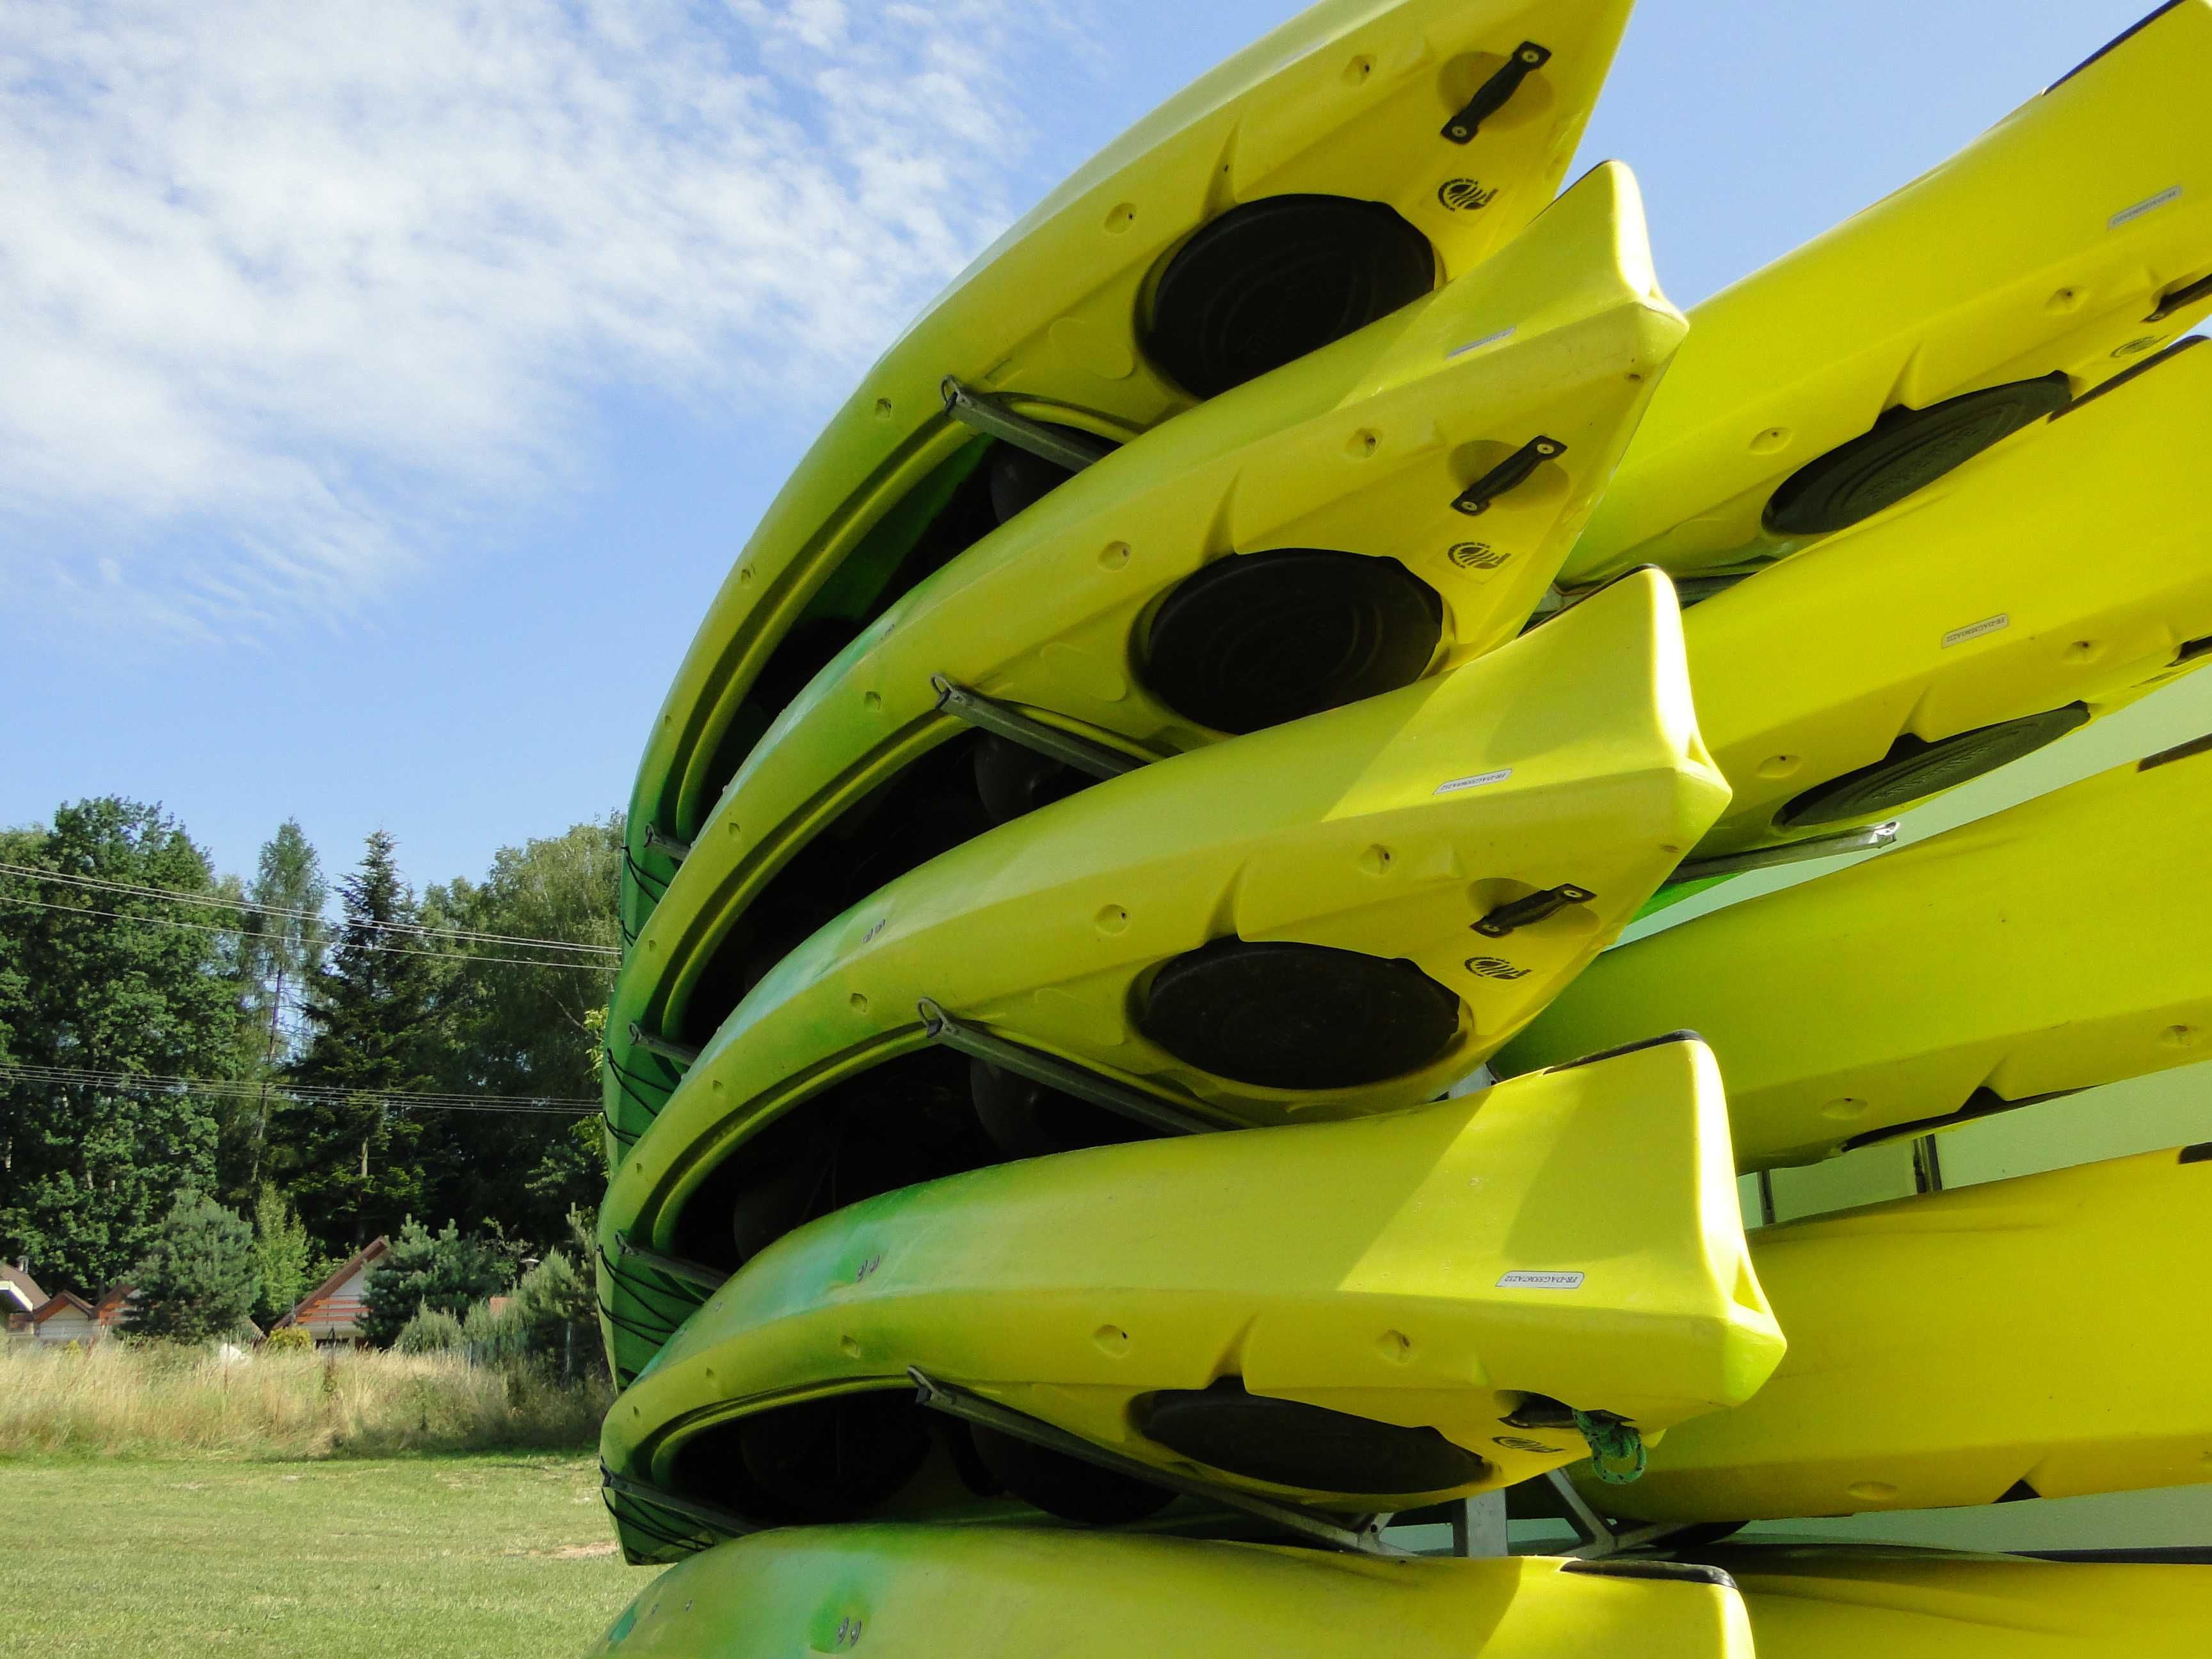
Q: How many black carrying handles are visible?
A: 6